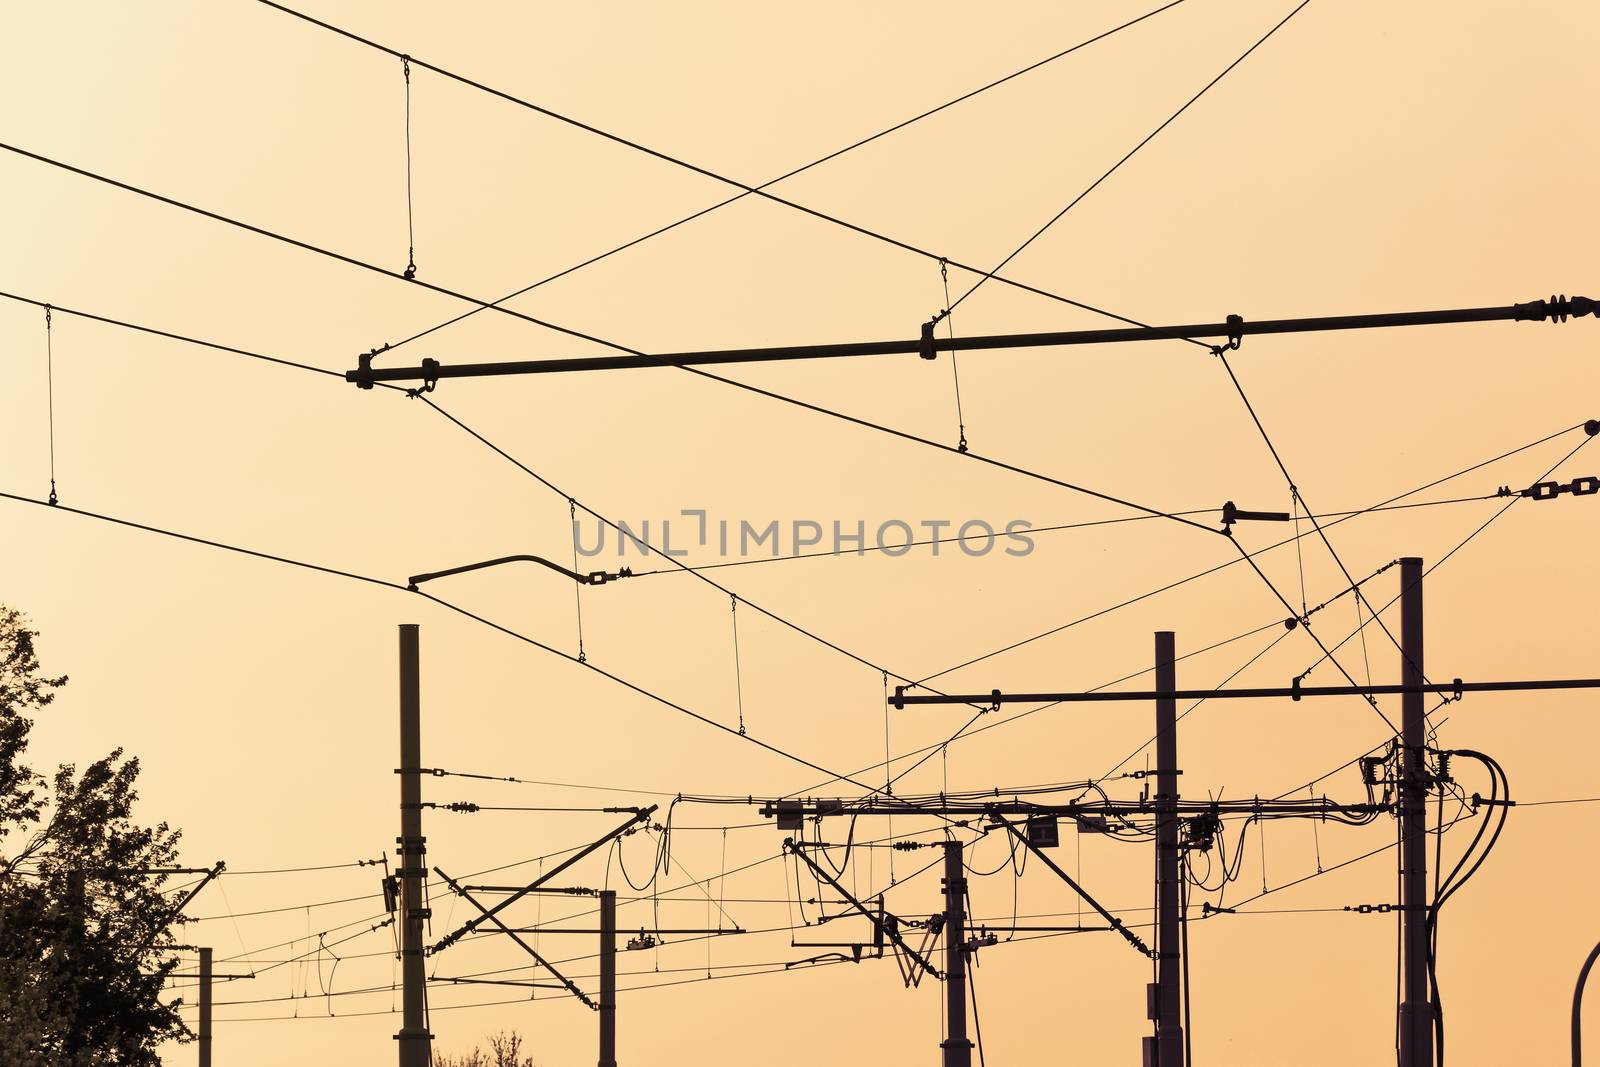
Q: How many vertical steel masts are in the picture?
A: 6